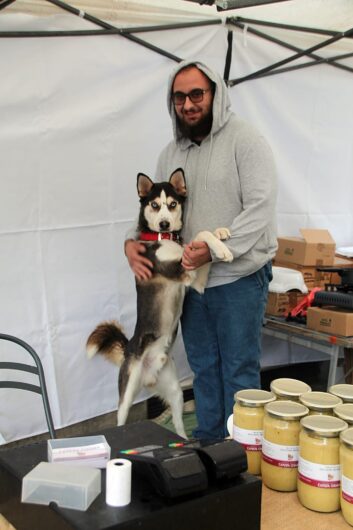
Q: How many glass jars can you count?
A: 8